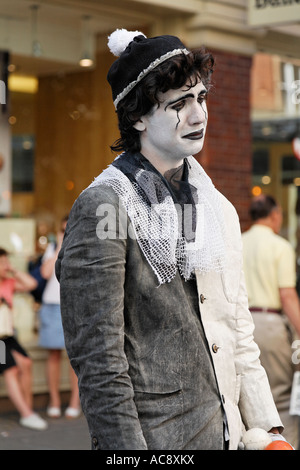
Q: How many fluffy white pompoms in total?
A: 1